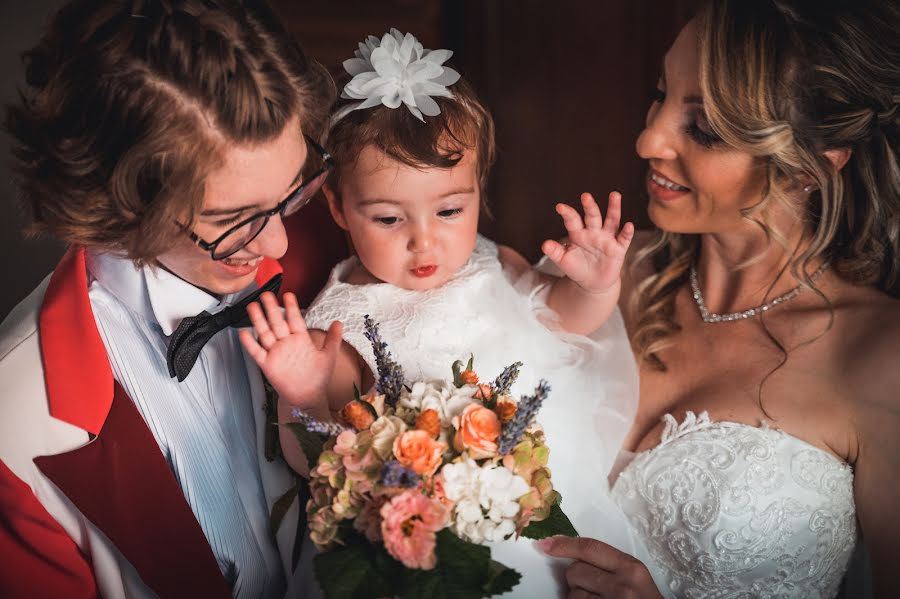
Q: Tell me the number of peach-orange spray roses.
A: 2